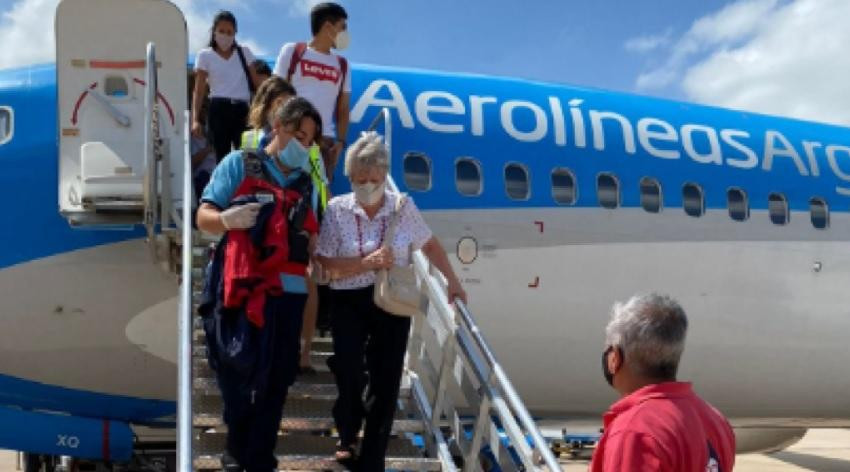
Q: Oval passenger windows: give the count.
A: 10